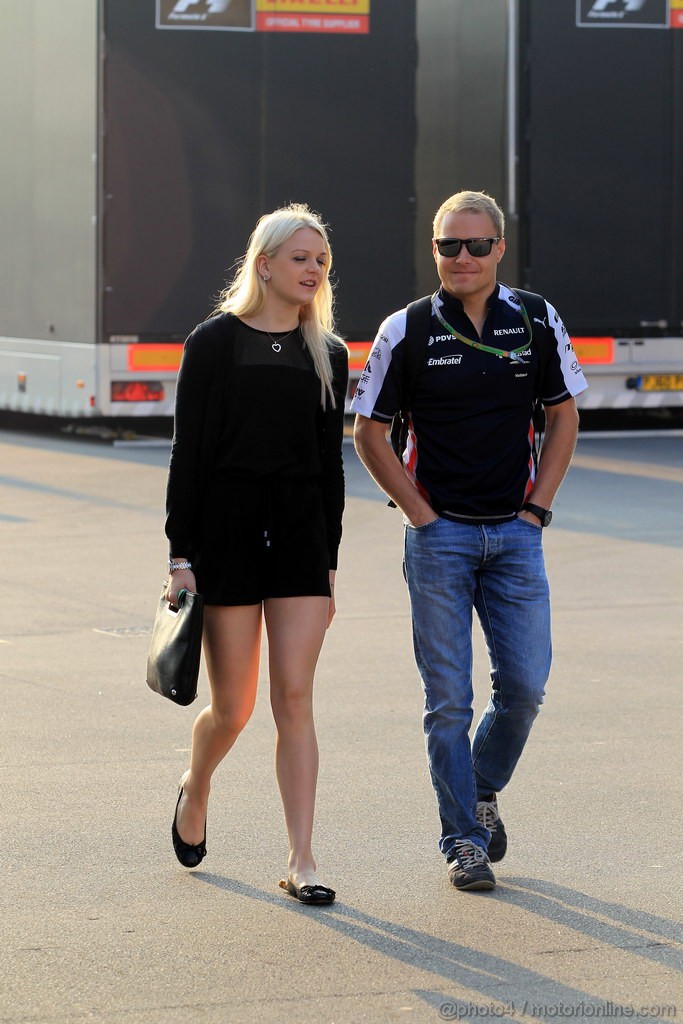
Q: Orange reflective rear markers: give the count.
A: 3